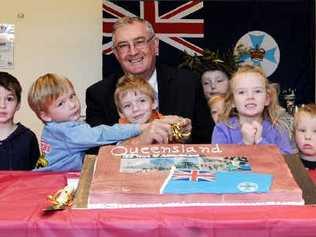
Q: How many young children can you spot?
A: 7